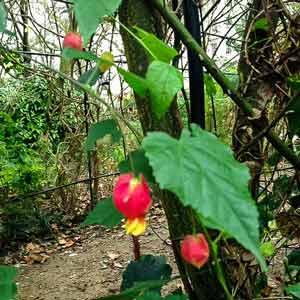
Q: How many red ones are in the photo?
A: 3